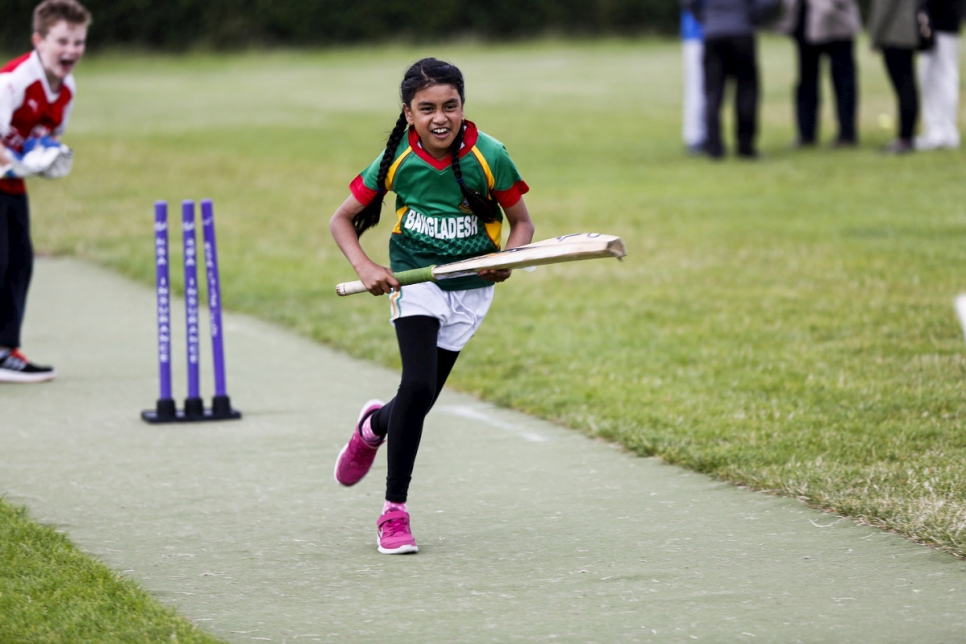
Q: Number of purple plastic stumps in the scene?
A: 3